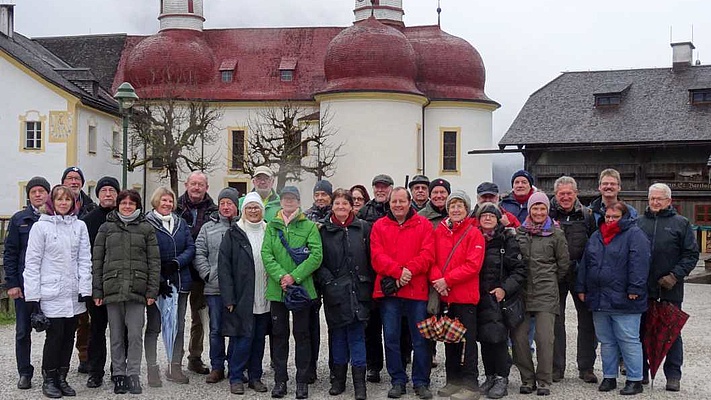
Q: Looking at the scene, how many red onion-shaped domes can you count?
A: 3